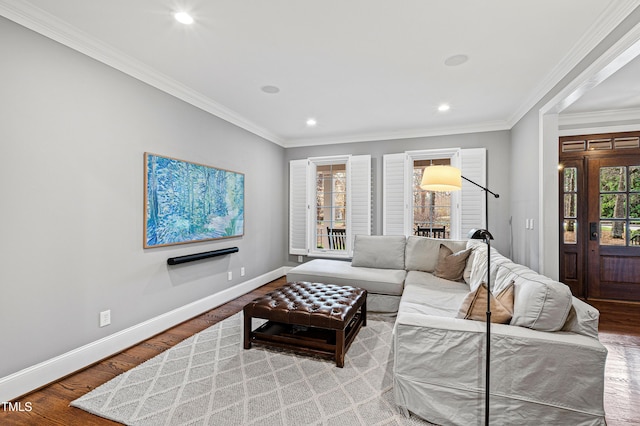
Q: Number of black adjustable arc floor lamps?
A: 1